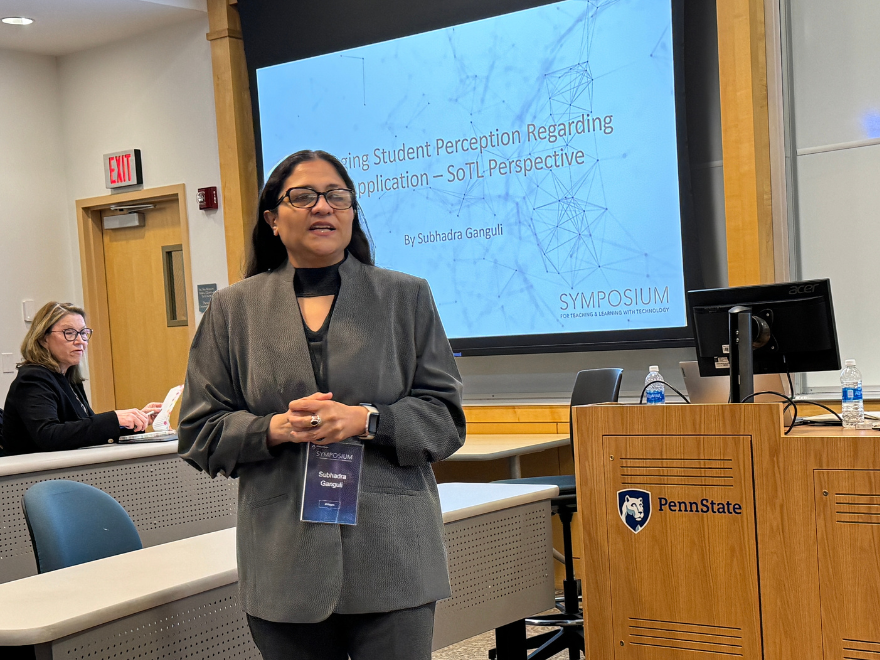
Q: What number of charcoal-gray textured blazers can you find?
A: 1